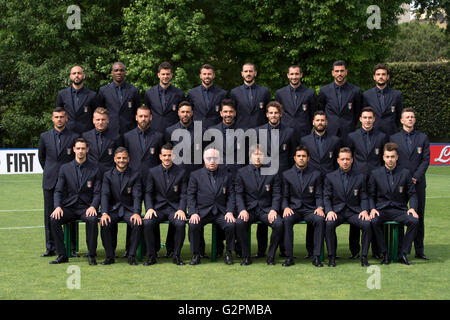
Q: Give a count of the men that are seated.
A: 8